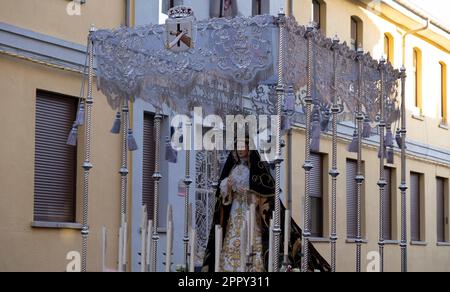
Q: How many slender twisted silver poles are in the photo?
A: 10